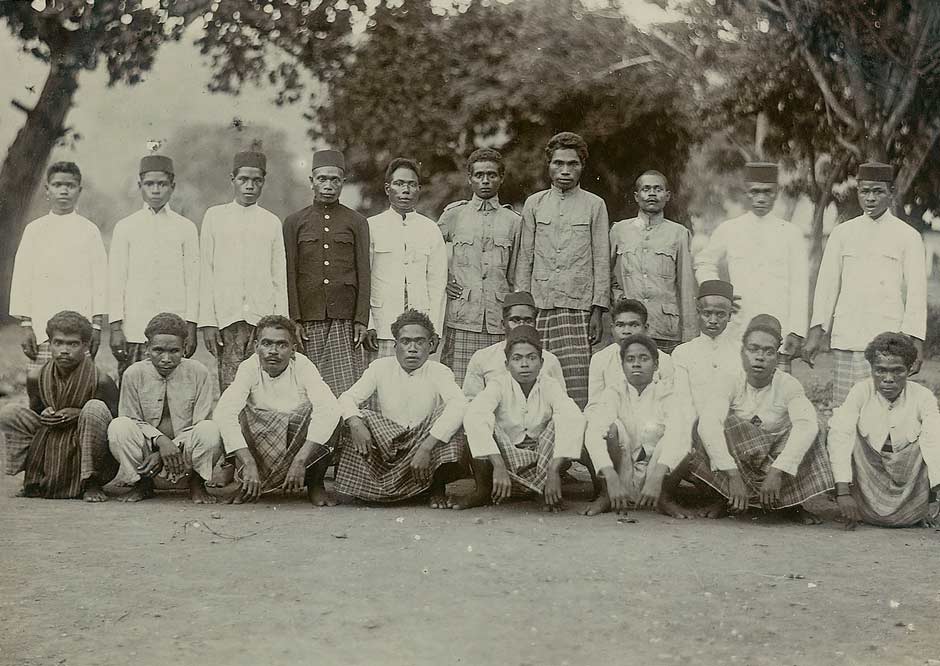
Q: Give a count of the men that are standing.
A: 10